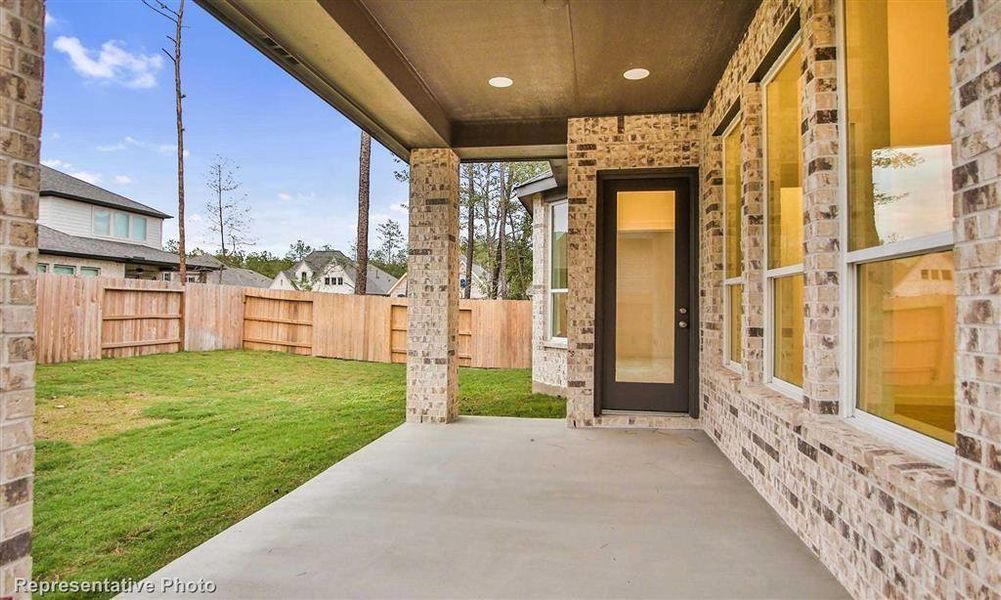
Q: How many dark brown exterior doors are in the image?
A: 1